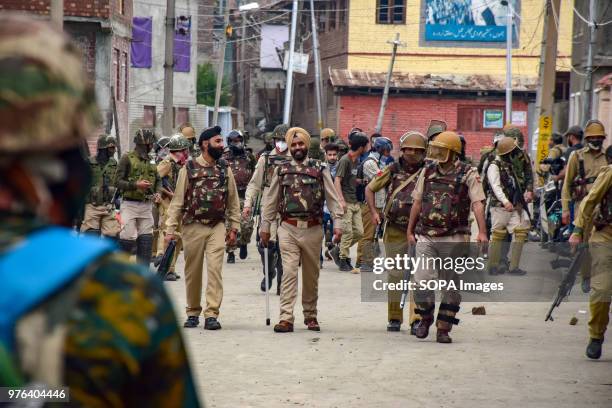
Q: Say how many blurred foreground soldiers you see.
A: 1